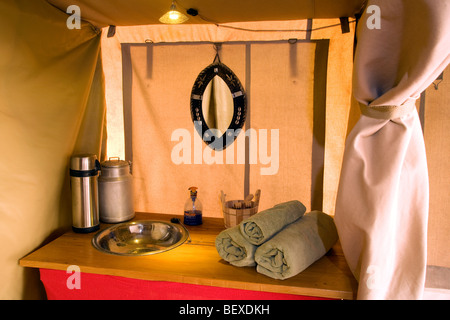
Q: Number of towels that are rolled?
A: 3